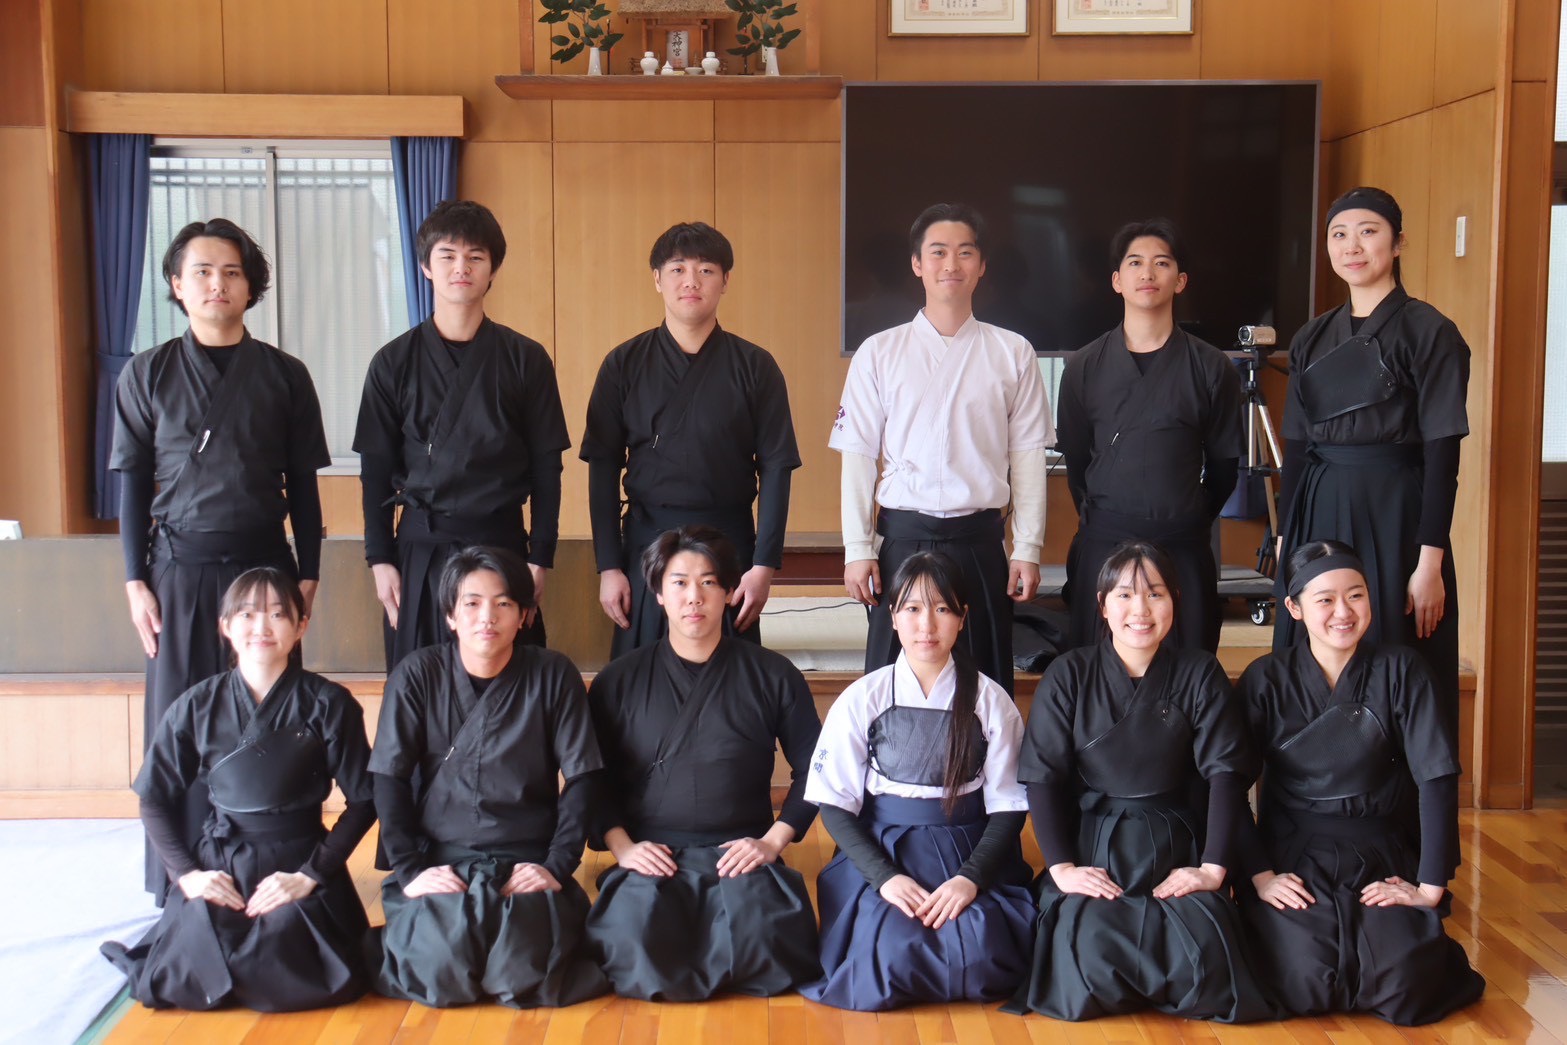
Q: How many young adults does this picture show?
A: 12